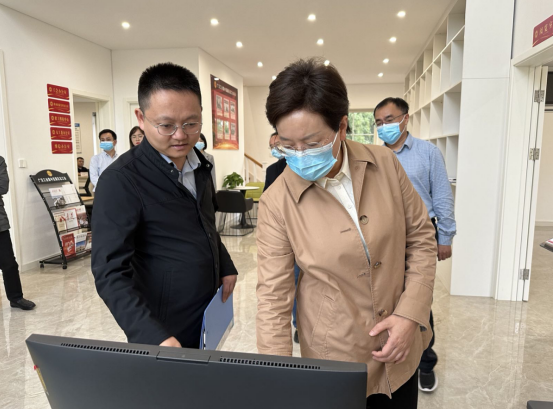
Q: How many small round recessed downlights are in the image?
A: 12